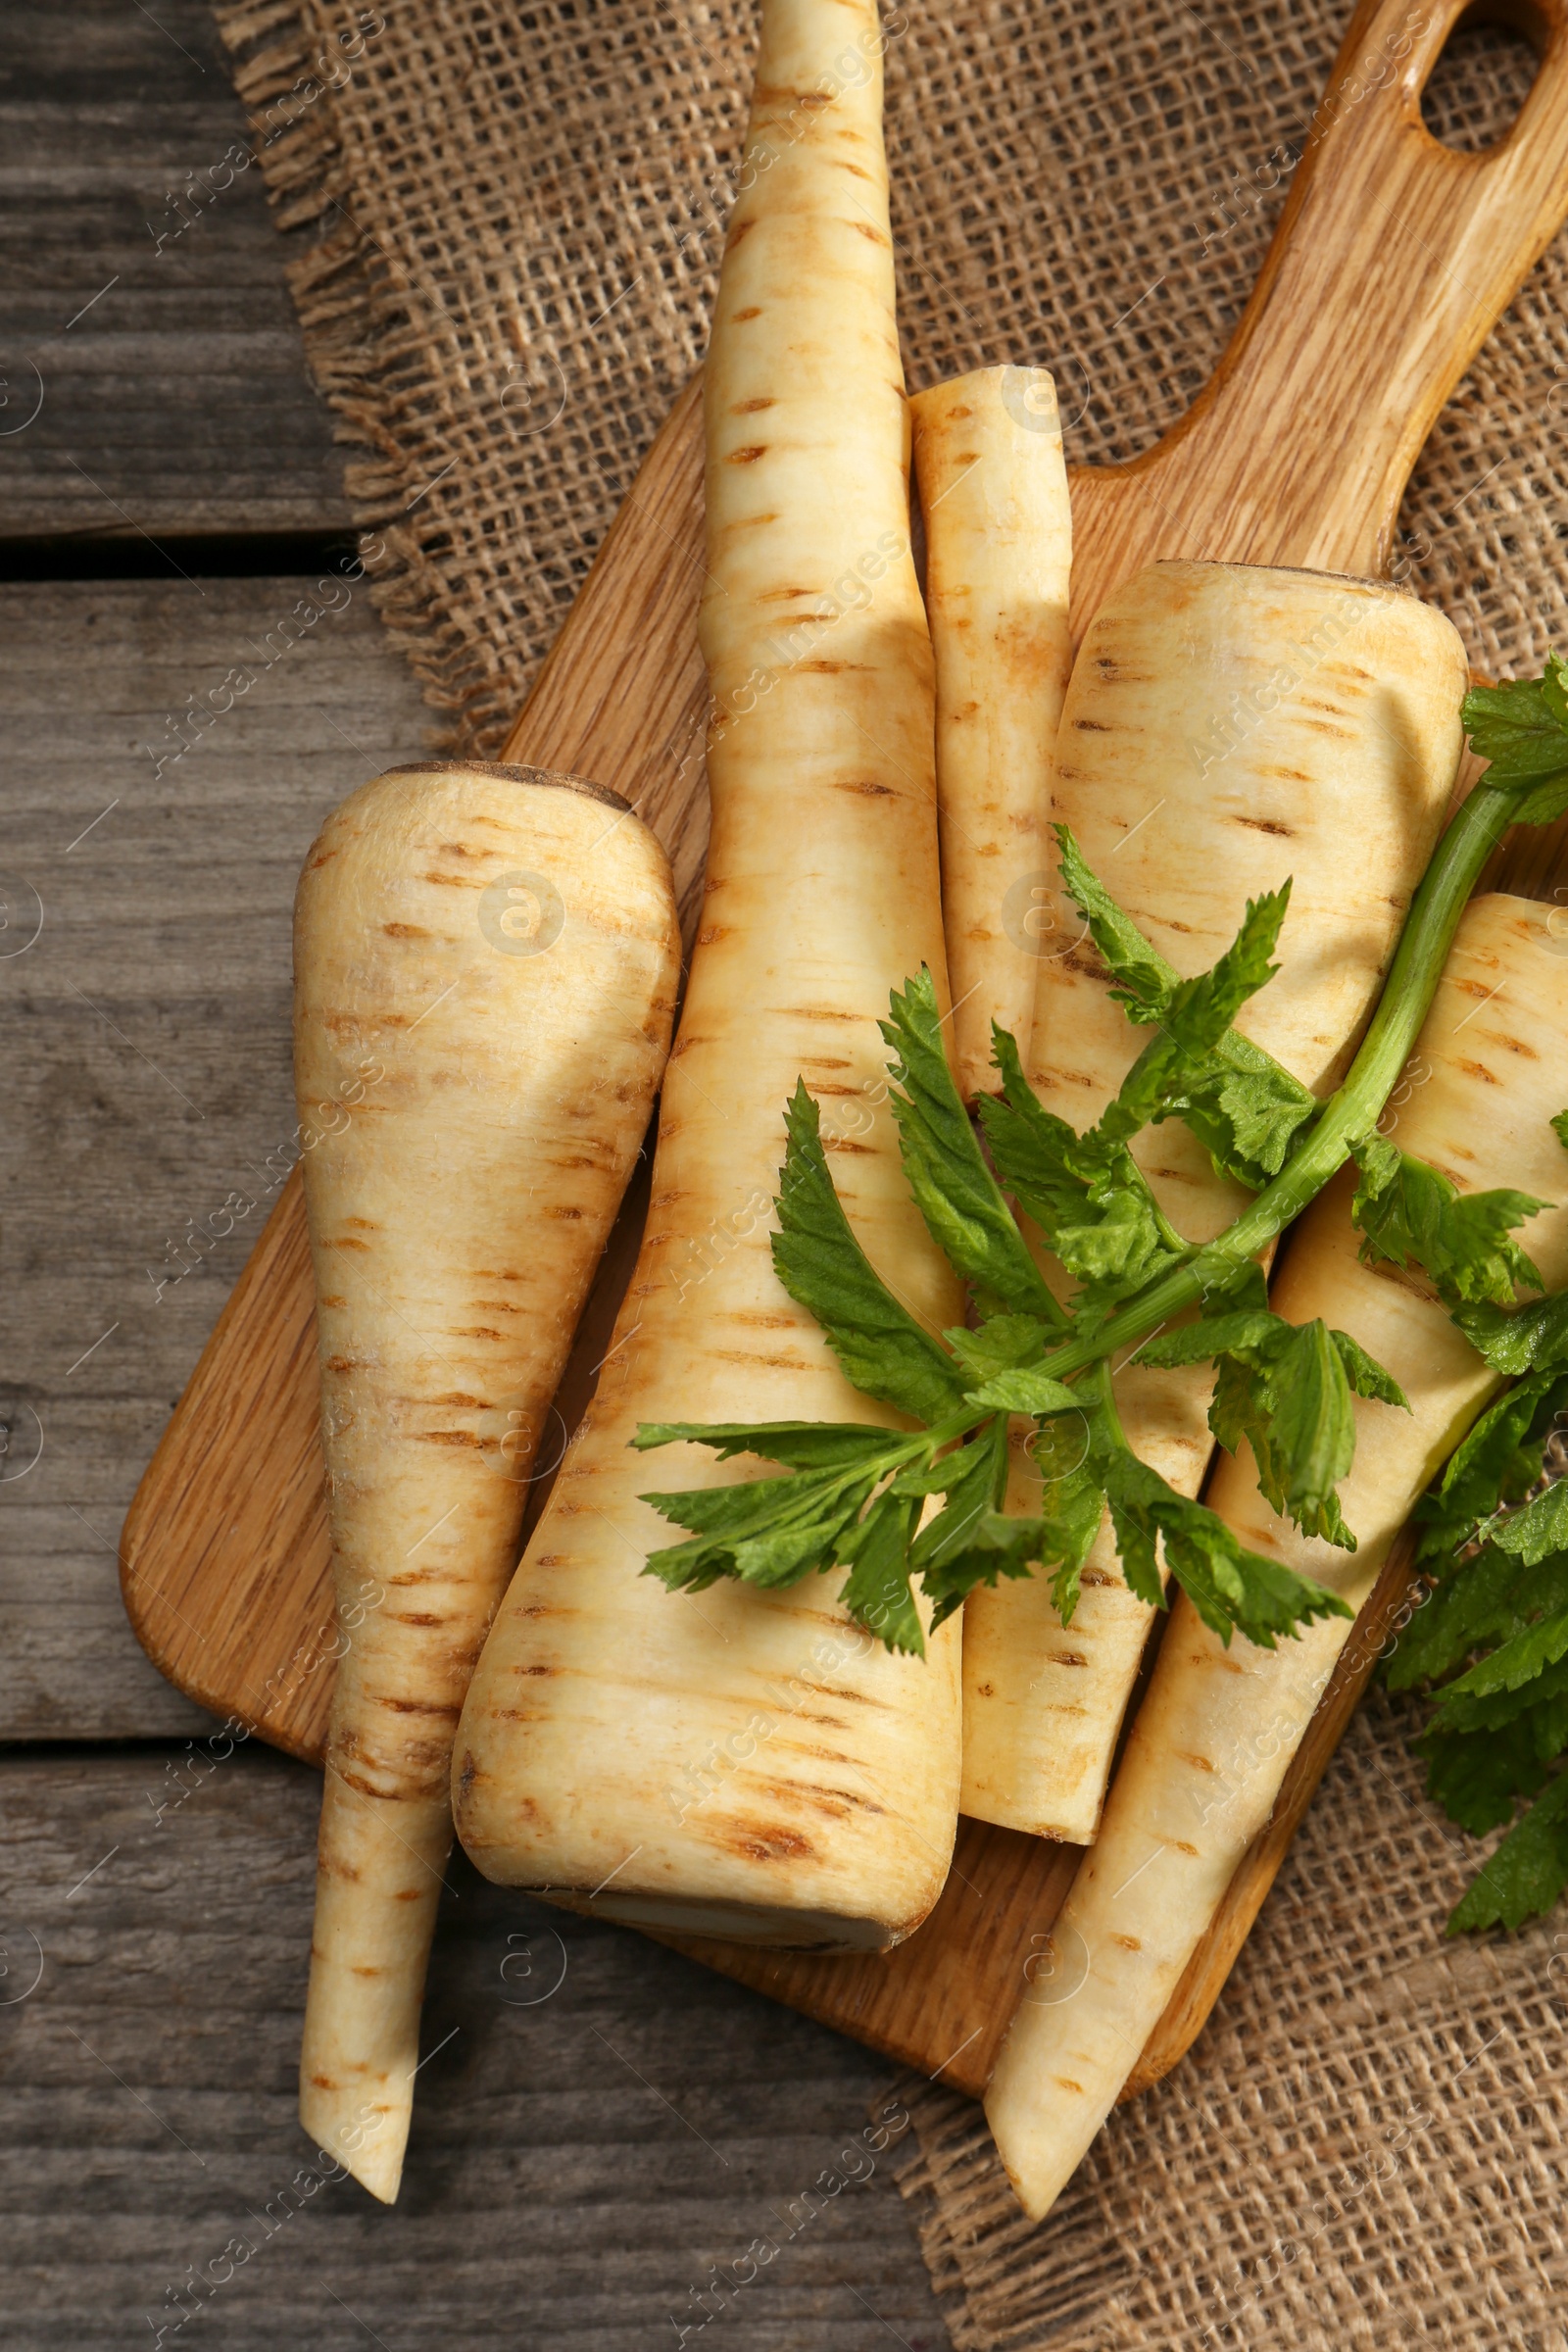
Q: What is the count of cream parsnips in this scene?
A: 5